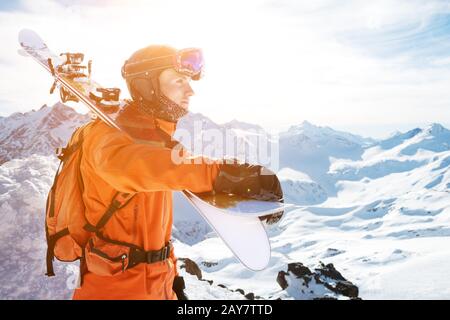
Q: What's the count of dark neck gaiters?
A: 1